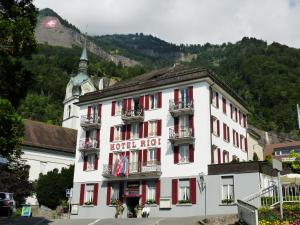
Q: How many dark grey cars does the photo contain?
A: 1